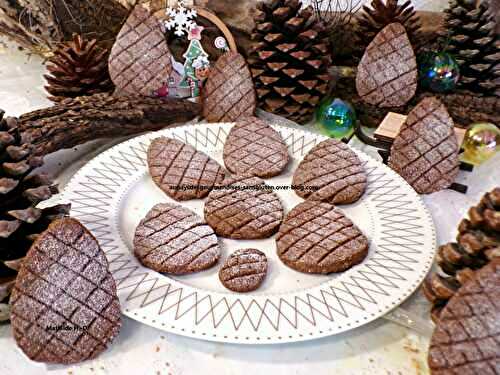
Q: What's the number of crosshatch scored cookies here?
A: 13